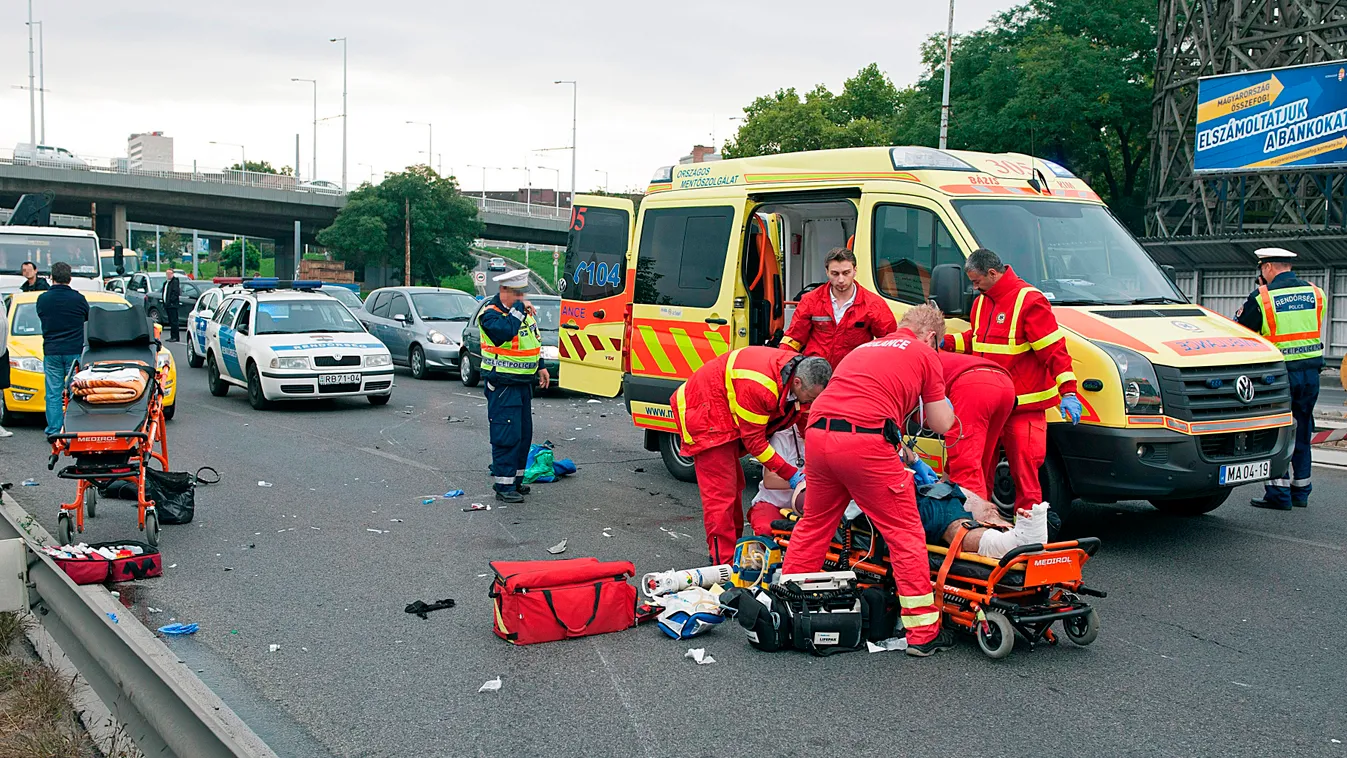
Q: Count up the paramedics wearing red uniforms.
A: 5